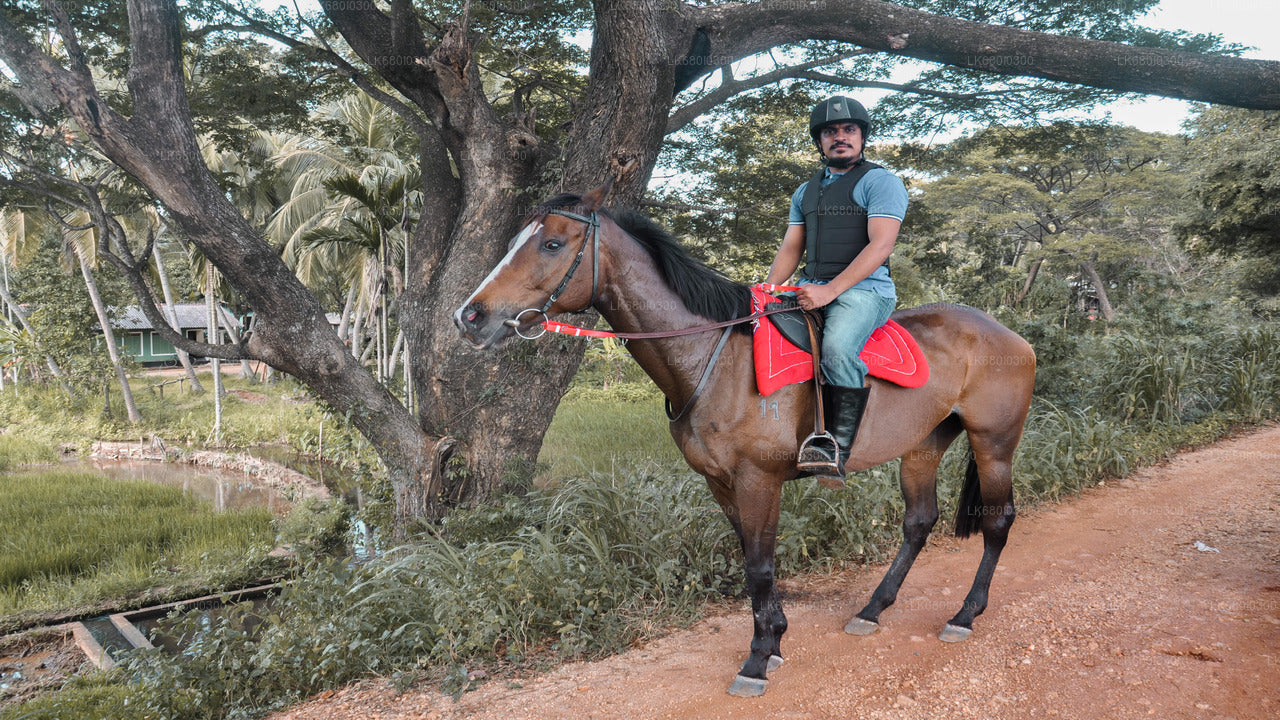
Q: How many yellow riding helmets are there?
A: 0